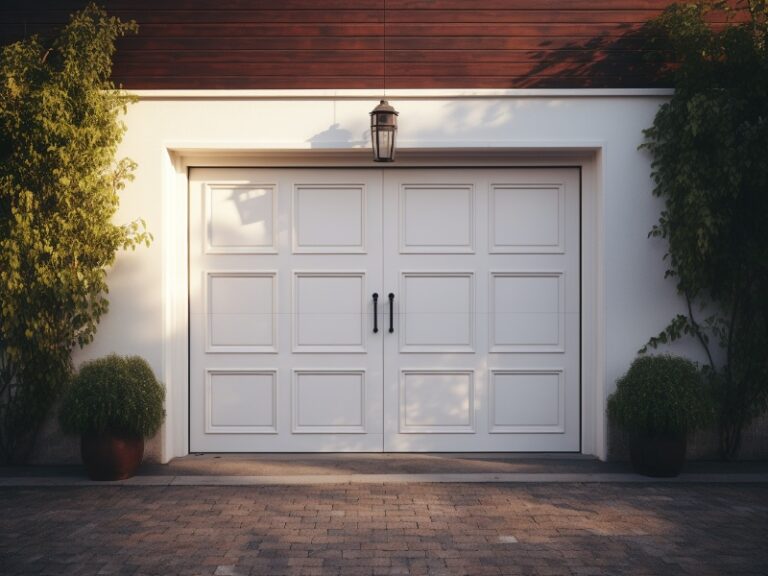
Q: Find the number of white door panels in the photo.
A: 12